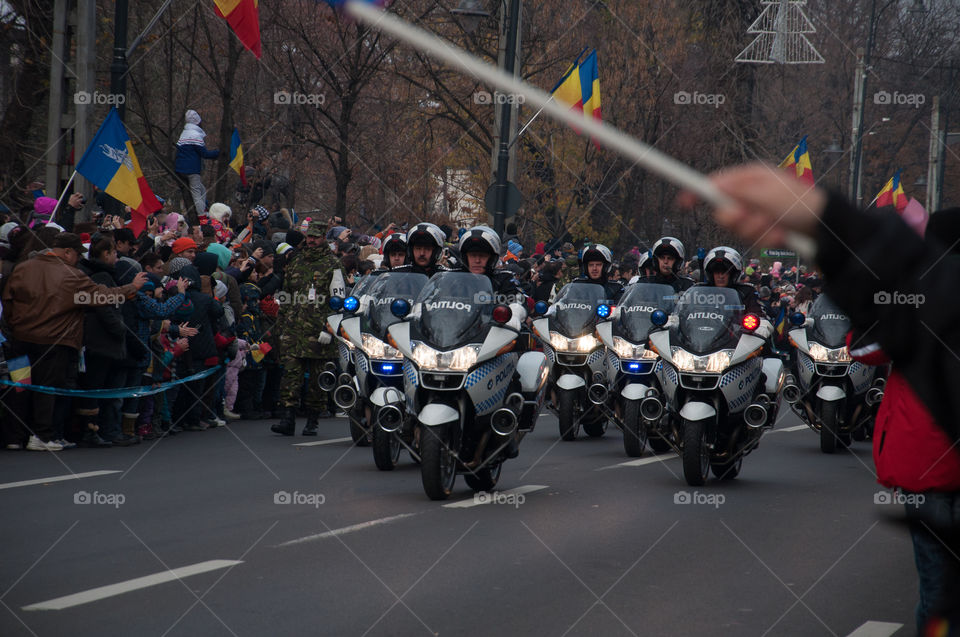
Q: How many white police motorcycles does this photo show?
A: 7